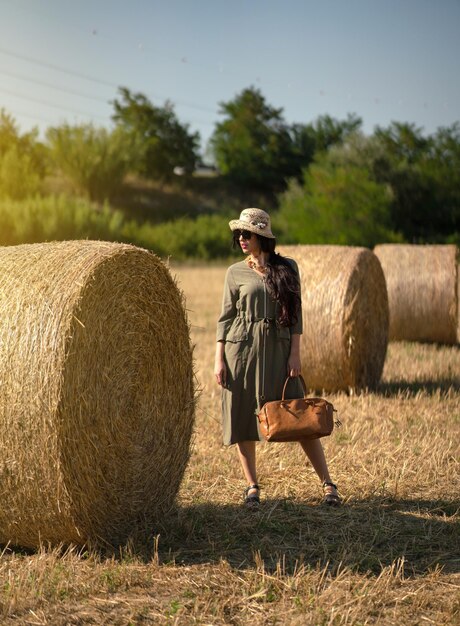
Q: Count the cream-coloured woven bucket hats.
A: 1